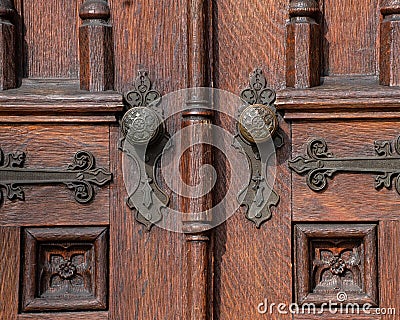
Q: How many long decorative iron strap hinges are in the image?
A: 2